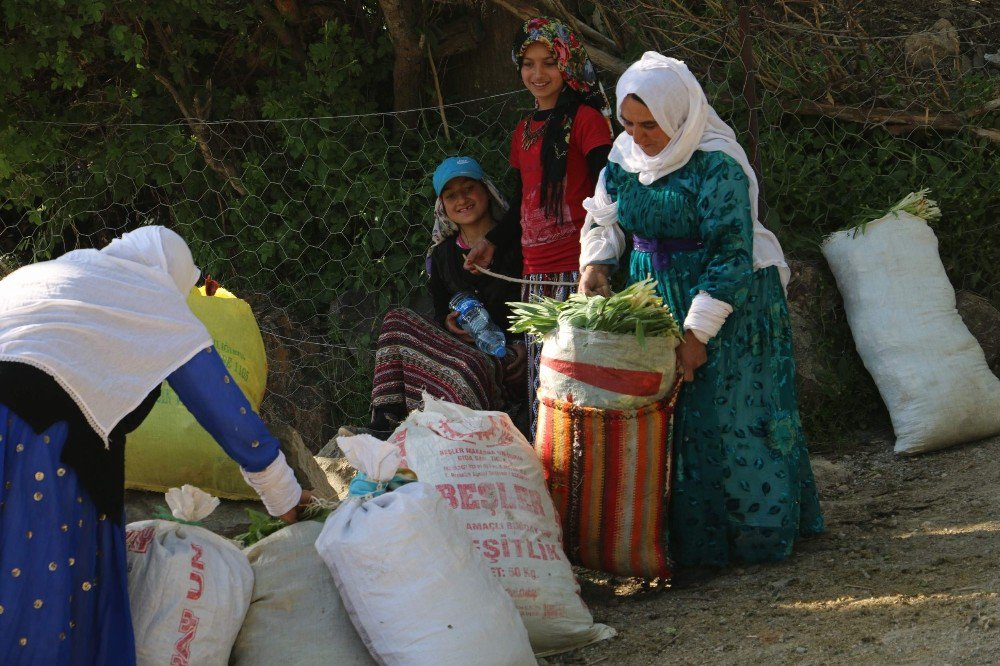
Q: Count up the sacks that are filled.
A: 7